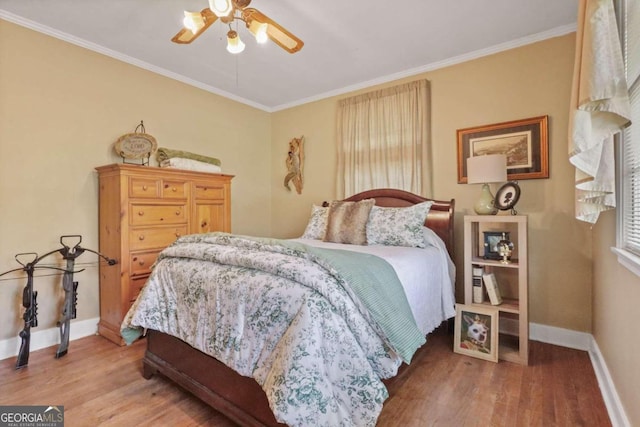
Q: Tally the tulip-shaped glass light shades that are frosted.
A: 4